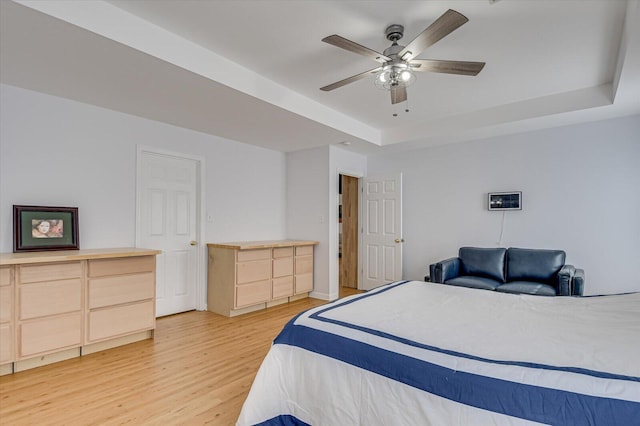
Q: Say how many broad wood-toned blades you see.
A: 5